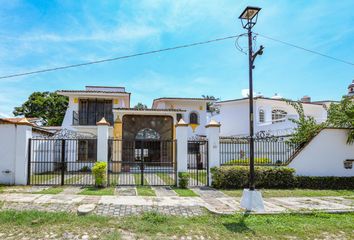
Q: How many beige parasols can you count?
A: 0